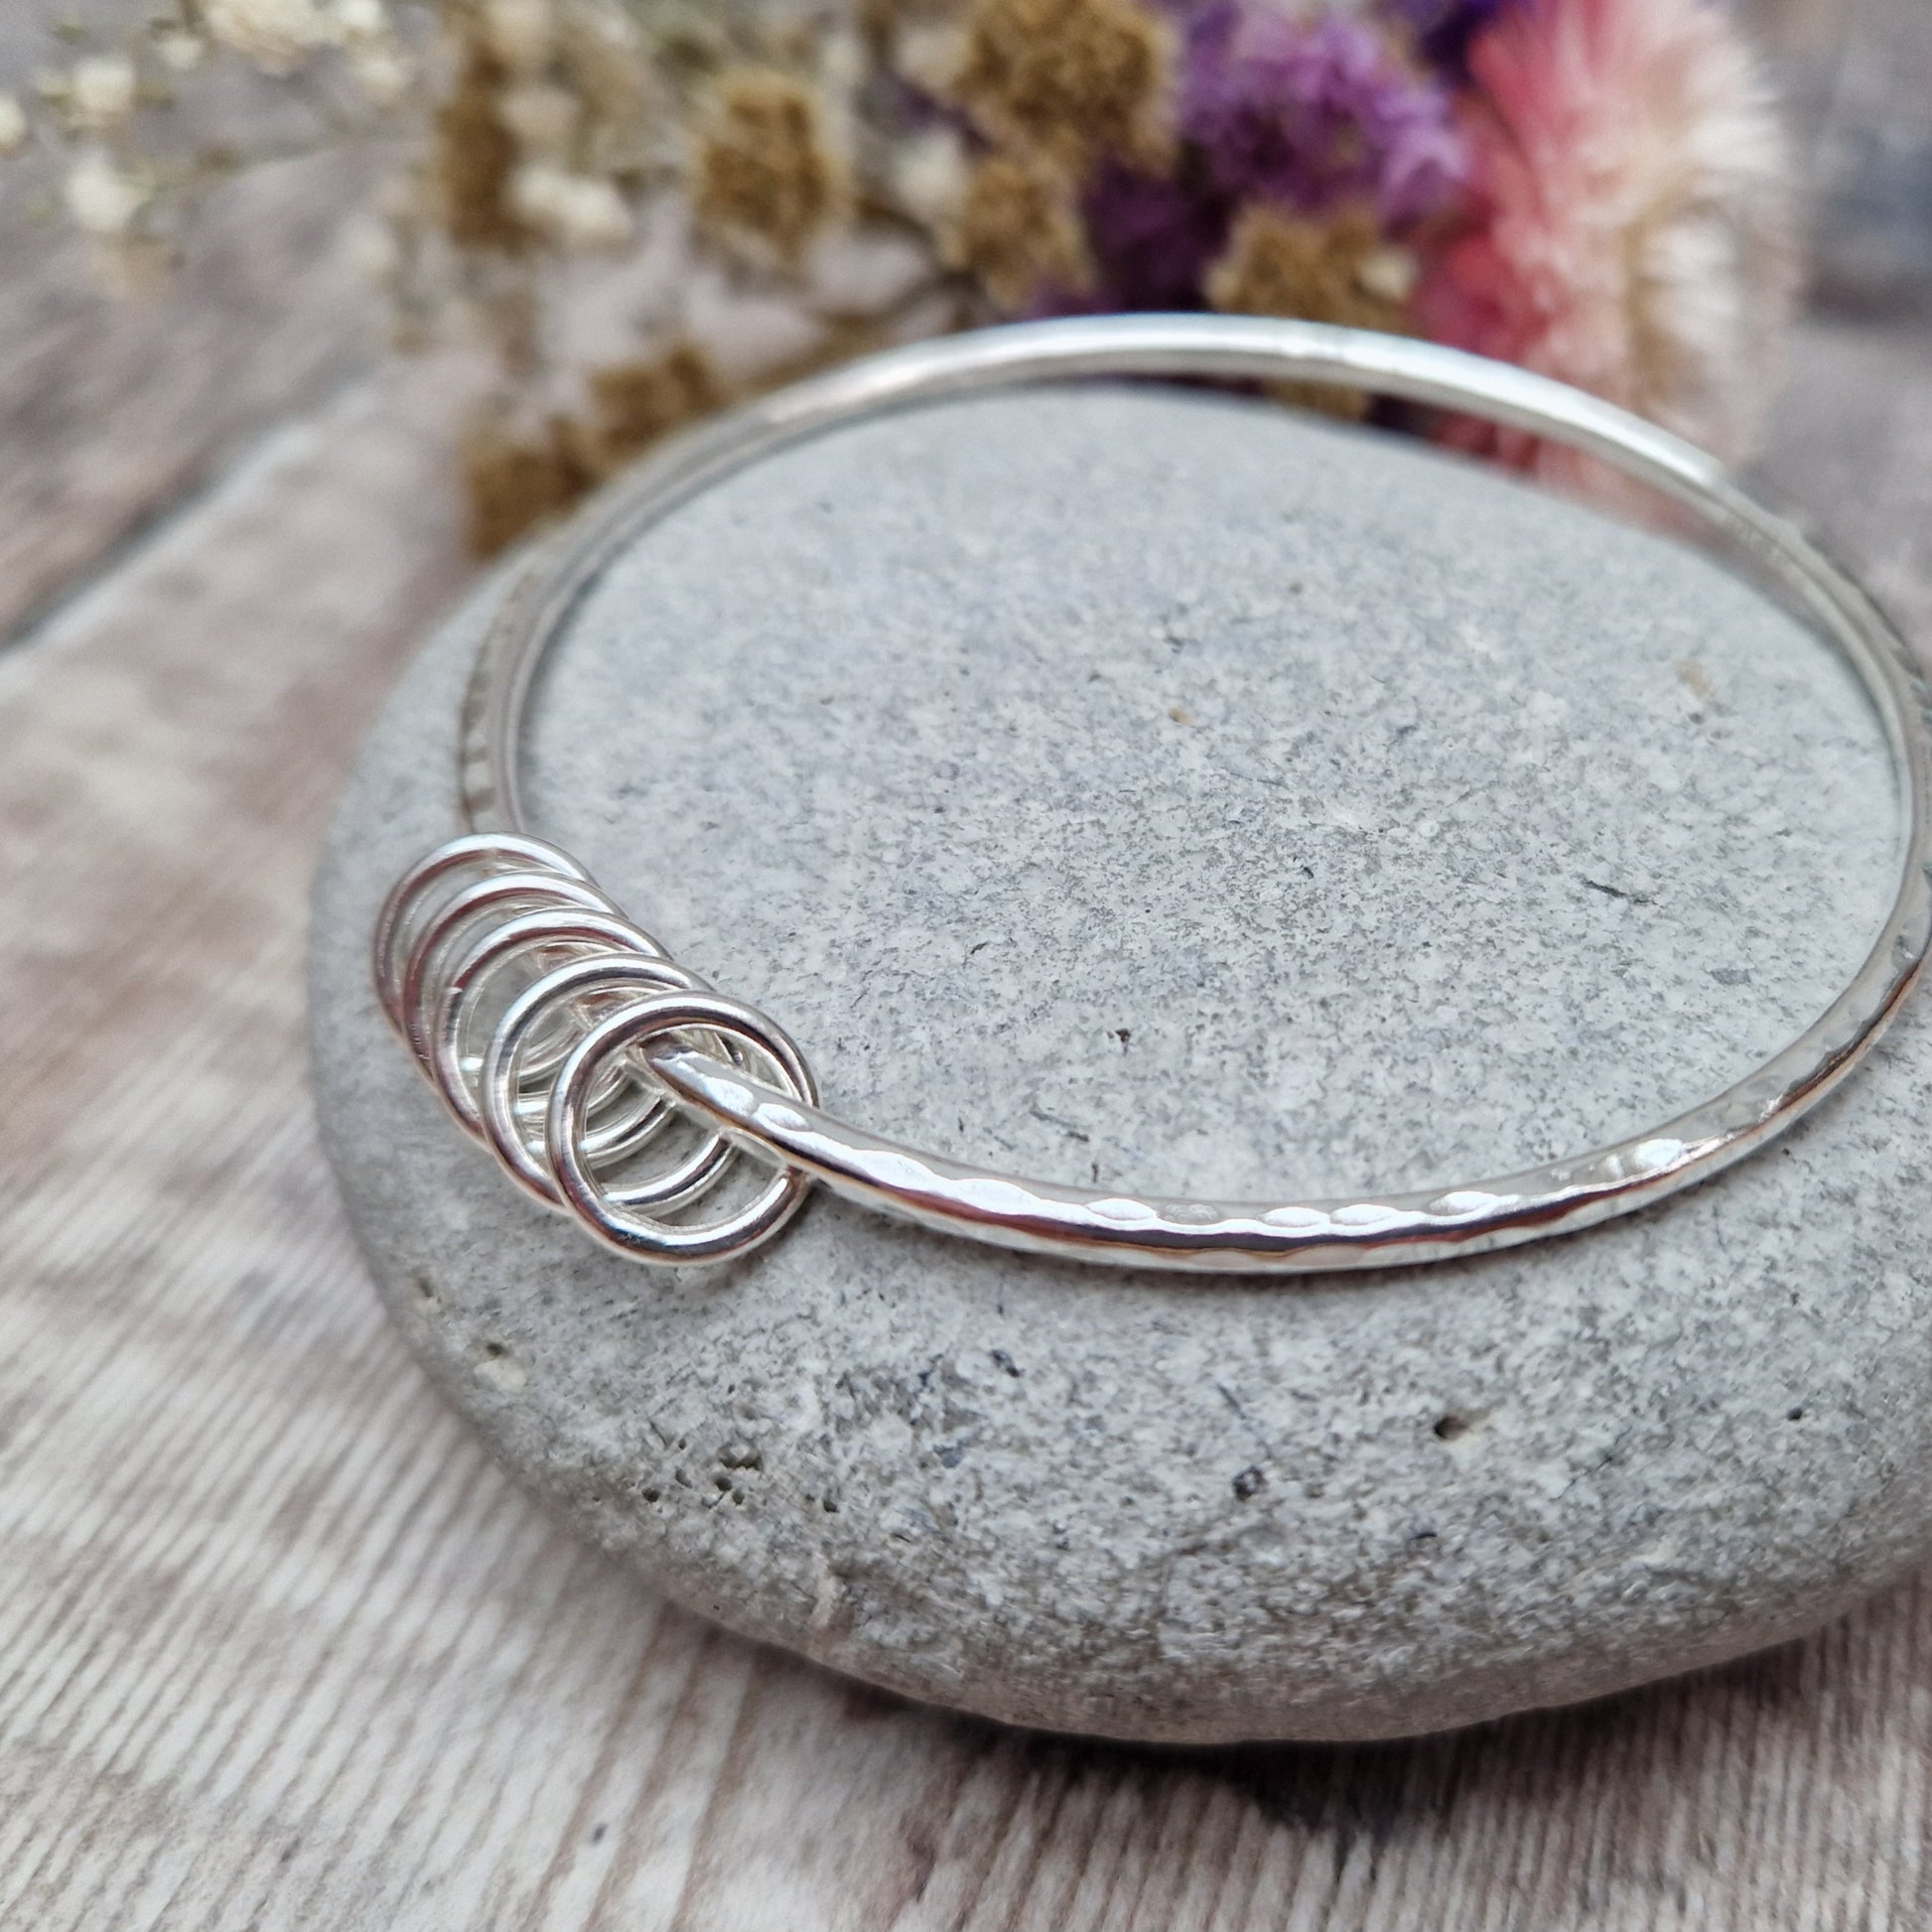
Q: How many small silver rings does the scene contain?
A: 5